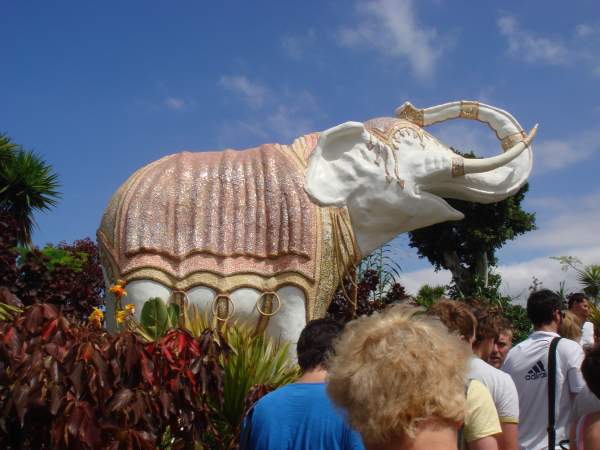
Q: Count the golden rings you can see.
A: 3